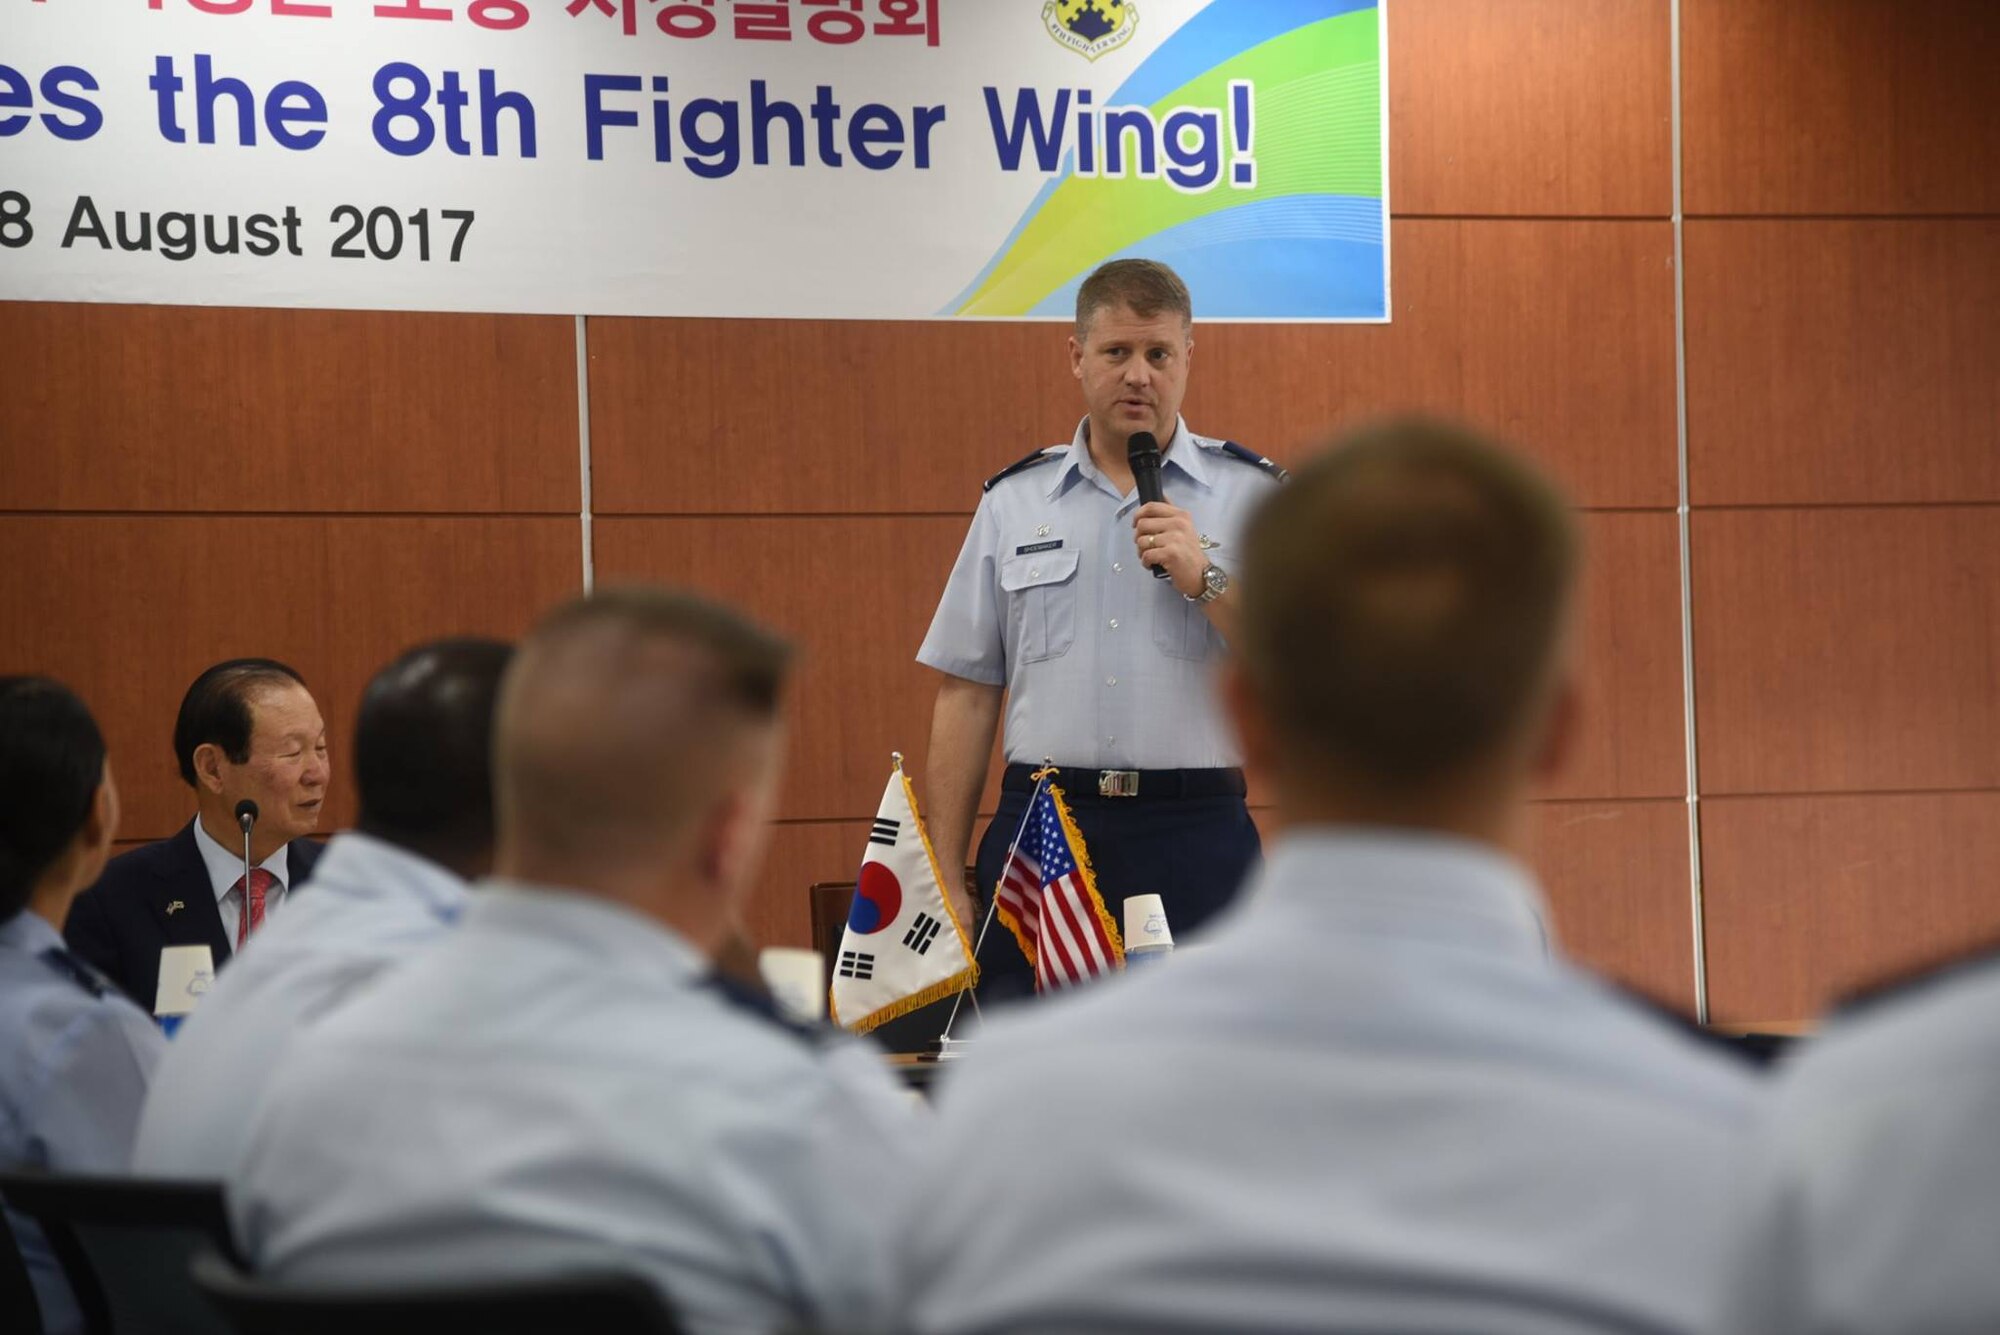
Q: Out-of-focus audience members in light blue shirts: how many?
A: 5